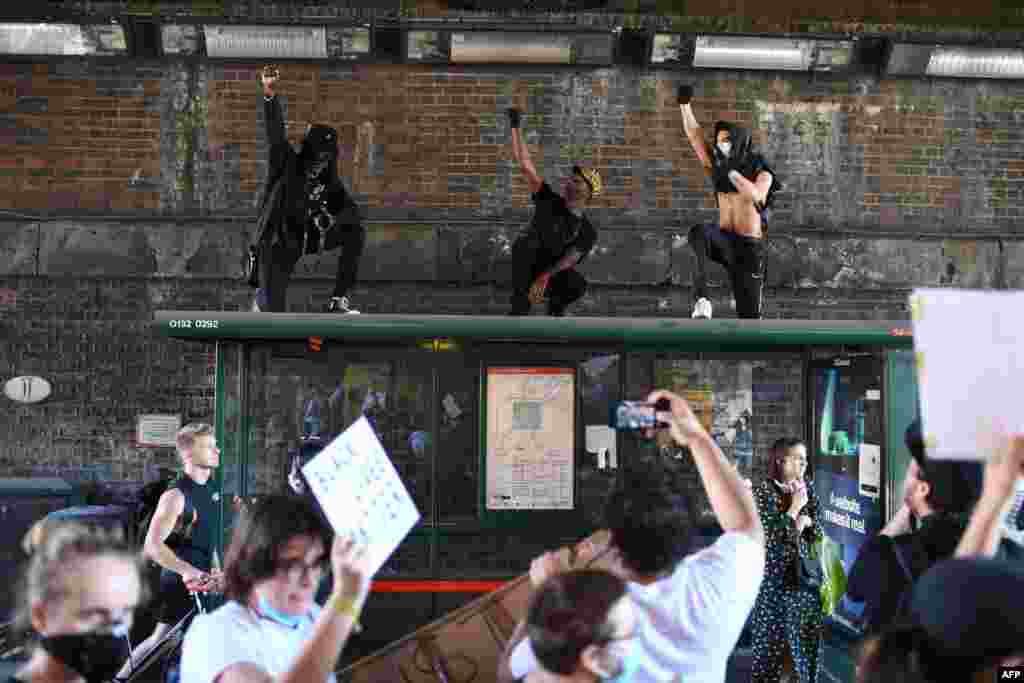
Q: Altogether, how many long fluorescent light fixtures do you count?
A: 5